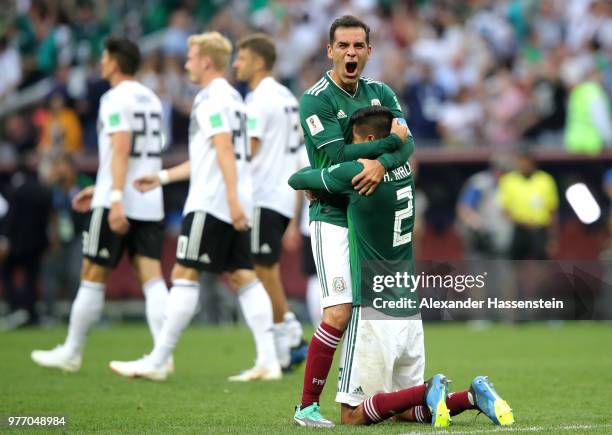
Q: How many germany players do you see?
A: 3